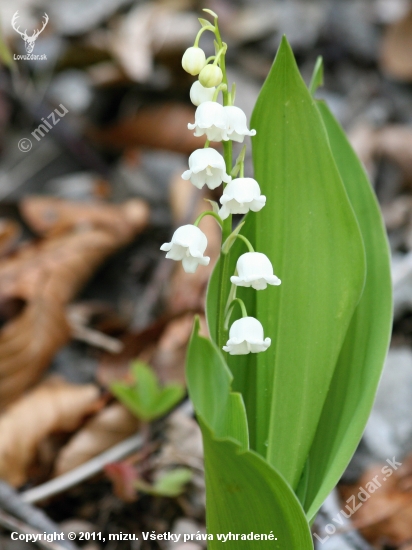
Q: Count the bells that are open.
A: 7